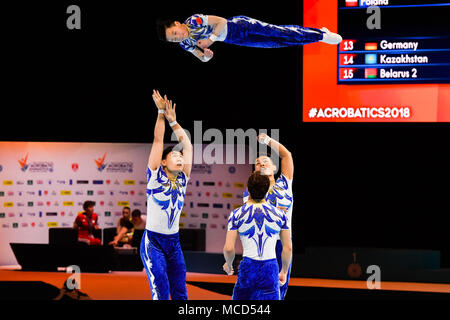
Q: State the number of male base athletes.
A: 3